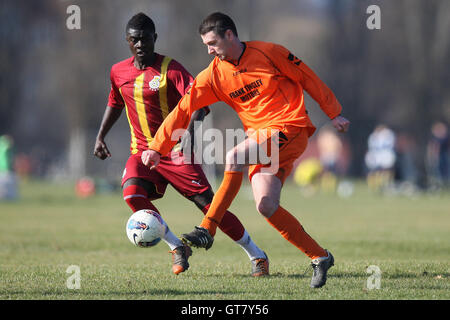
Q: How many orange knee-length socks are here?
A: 2